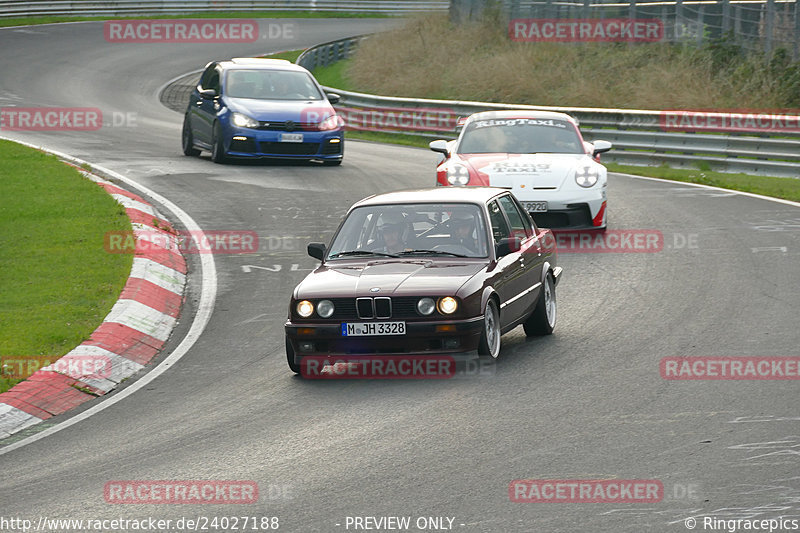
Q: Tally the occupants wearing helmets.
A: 2